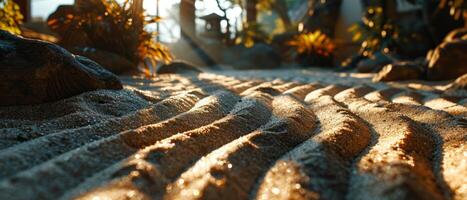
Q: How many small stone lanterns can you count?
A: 1